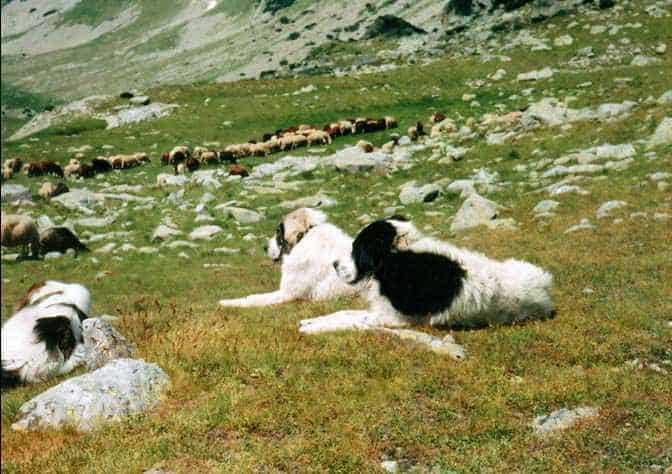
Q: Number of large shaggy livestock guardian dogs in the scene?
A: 3